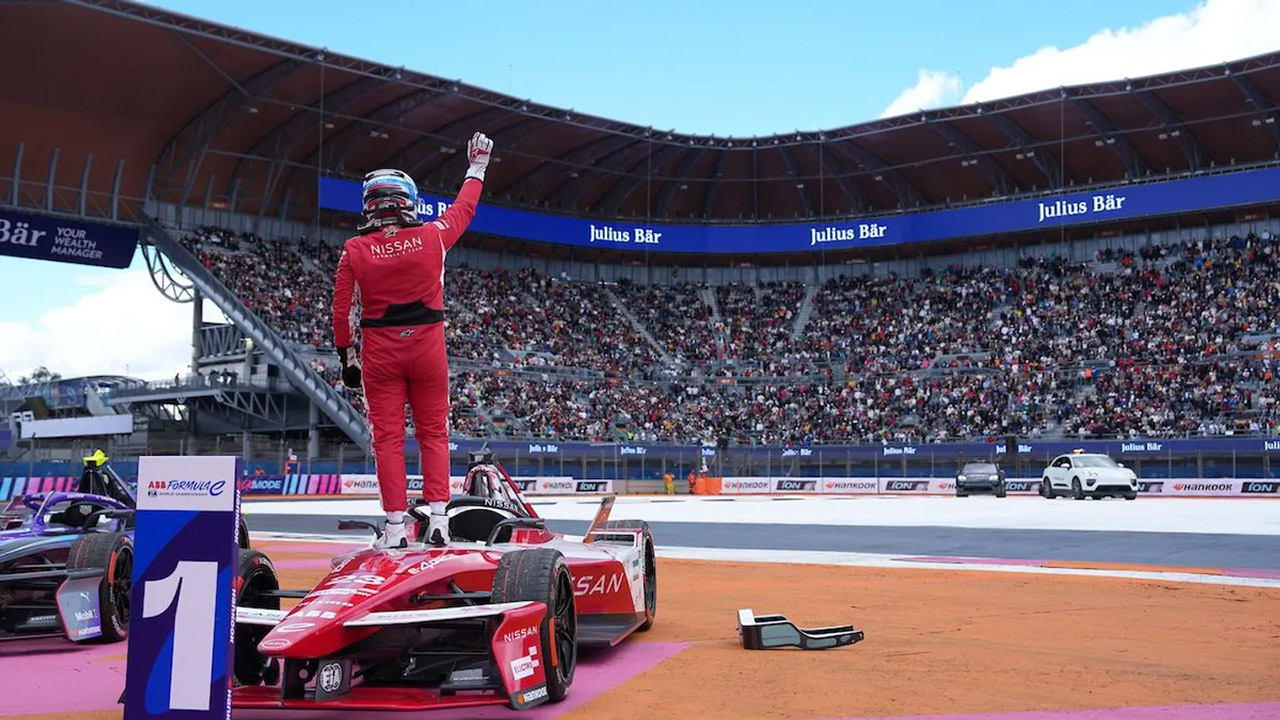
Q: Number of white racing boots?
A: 2